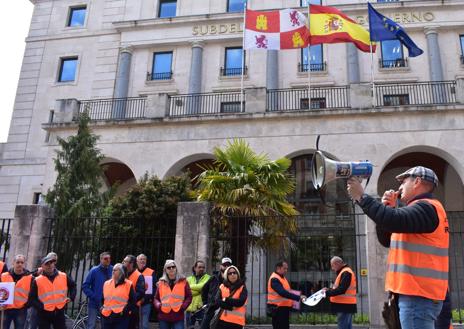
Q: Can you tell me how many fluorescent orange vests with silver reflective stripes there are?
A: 11